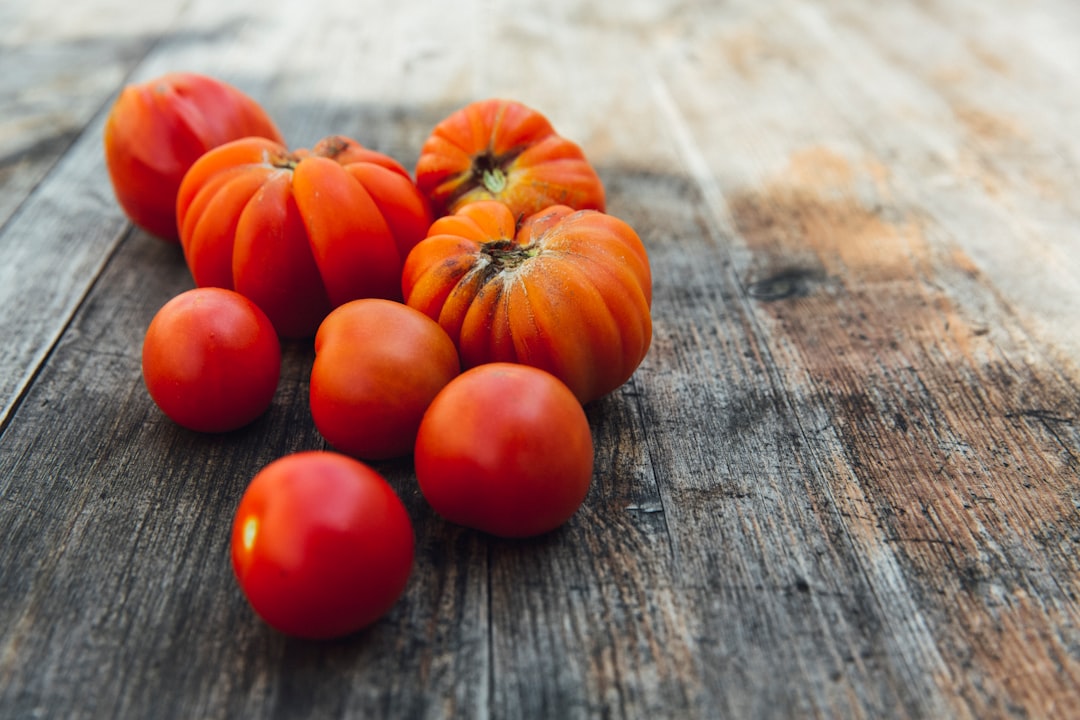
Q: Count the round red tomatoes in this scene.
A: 4